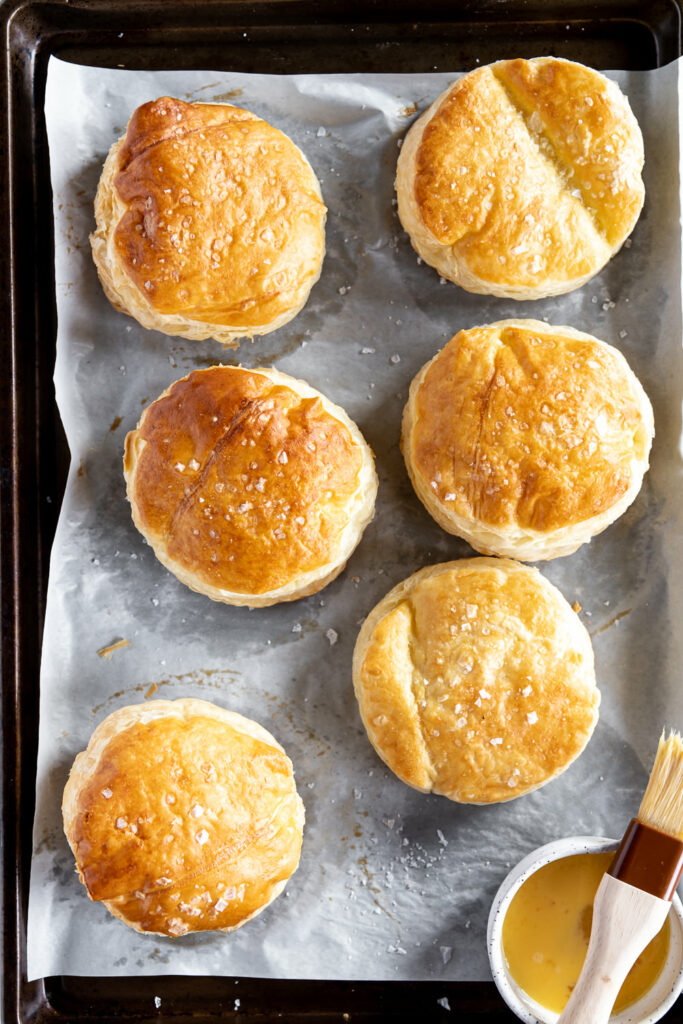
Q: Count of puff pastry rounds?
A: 6